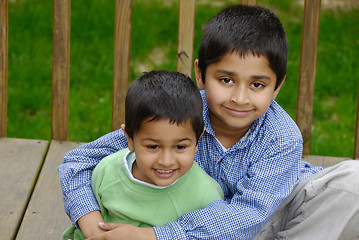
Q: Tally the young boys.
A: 2